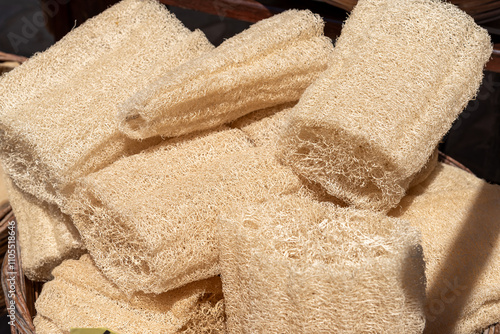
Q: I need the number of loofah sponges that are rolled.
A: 1